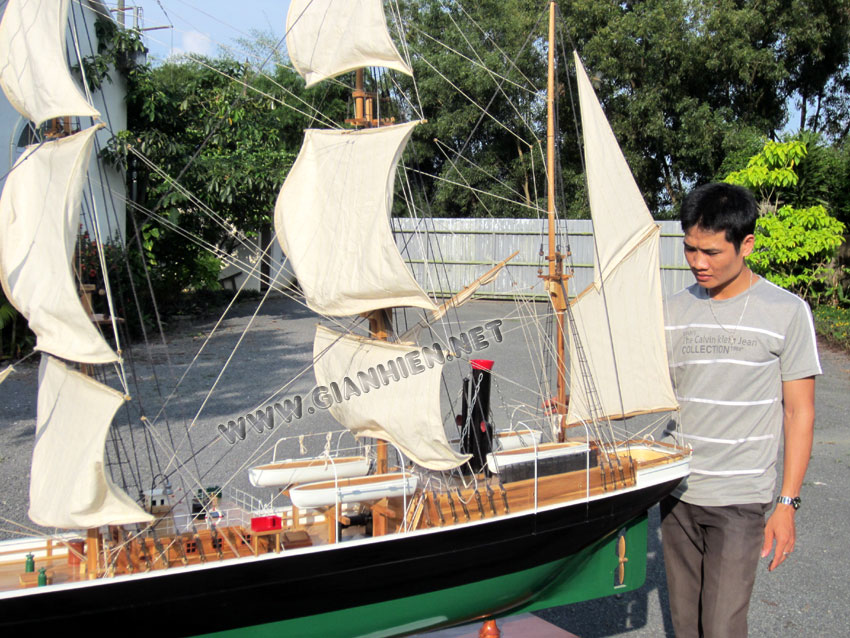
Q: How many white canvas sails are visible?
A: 8